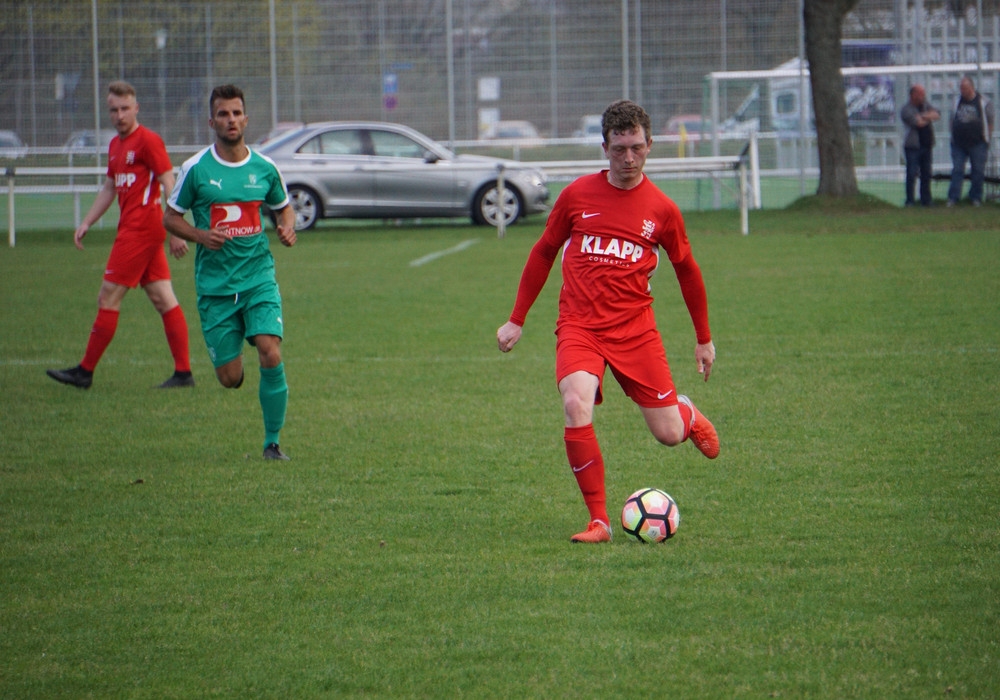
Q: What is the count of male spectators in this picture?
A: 2